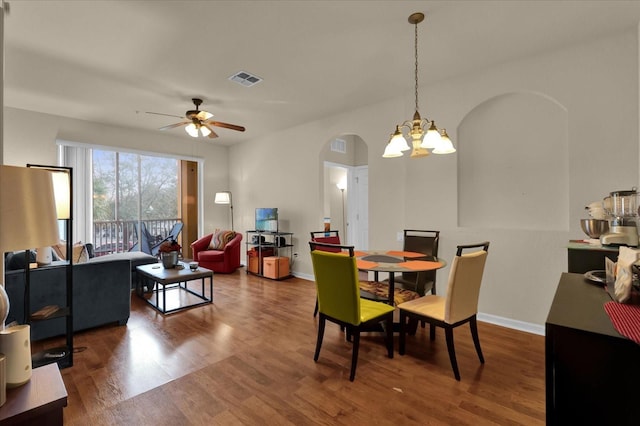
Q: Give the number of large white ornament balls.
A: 0